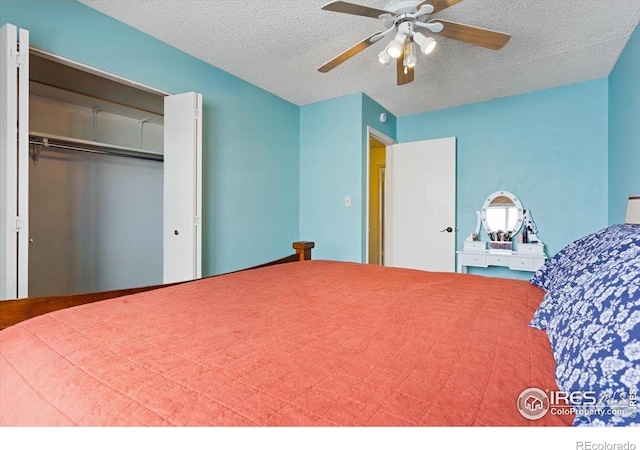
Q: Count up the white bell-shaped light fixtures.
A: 4